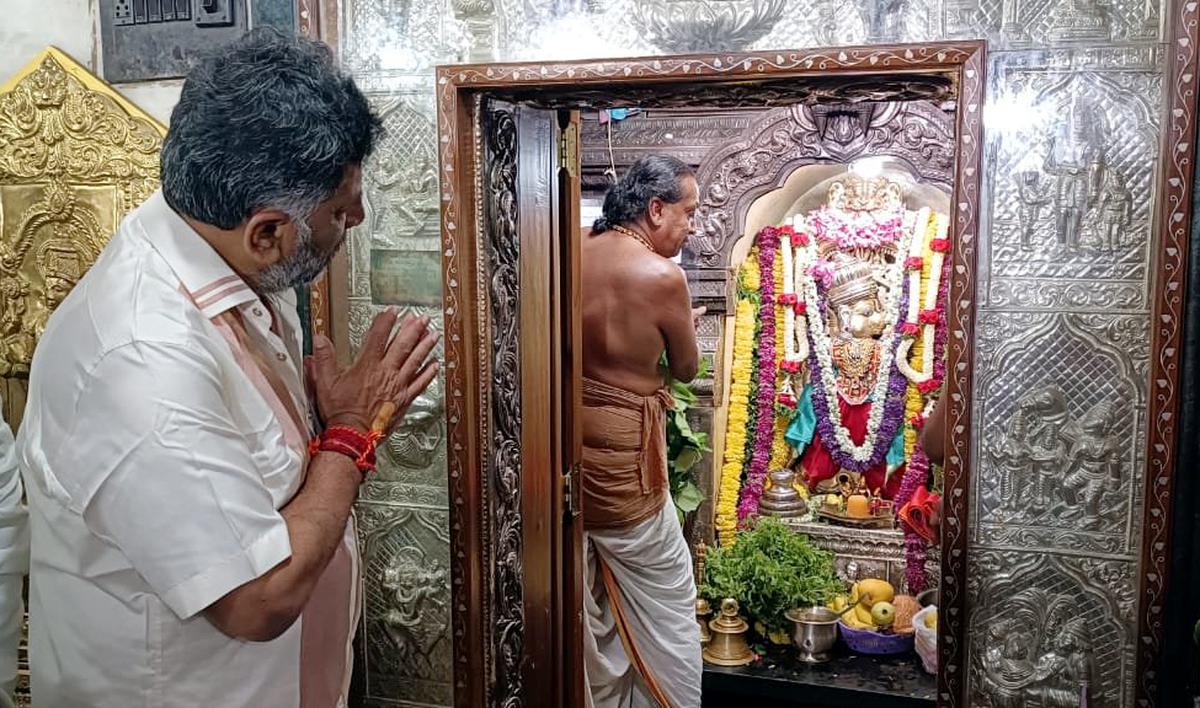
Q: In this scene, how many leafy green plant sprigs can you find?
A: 2